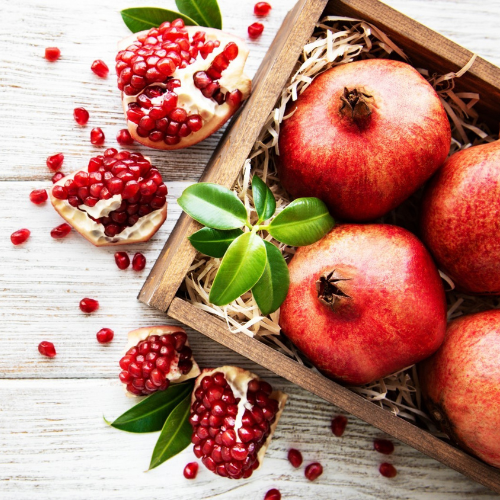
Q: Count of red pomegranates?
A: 4